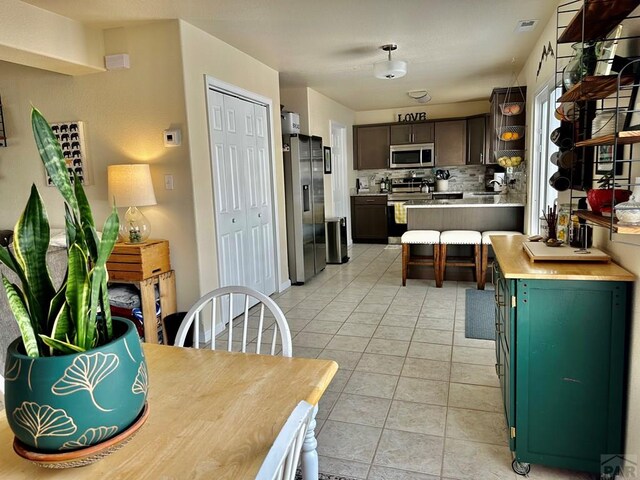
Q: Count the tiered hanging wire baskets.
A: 3